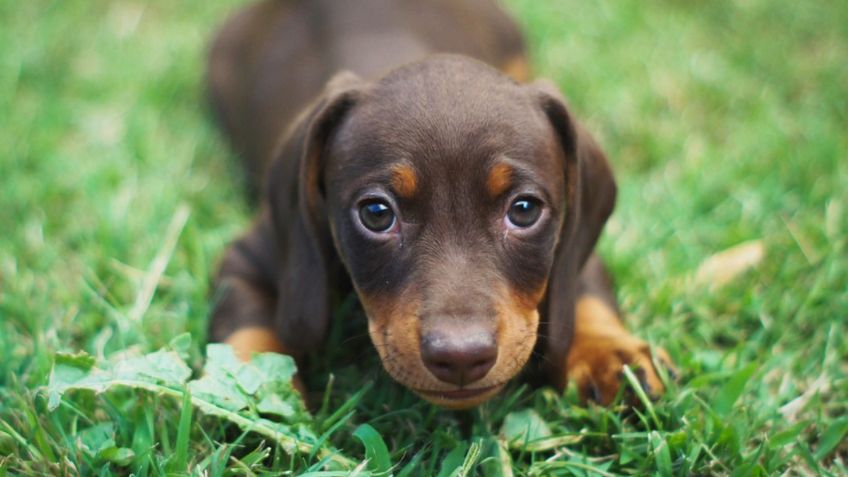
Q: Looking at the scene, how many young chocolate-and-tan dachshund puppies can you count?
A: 1